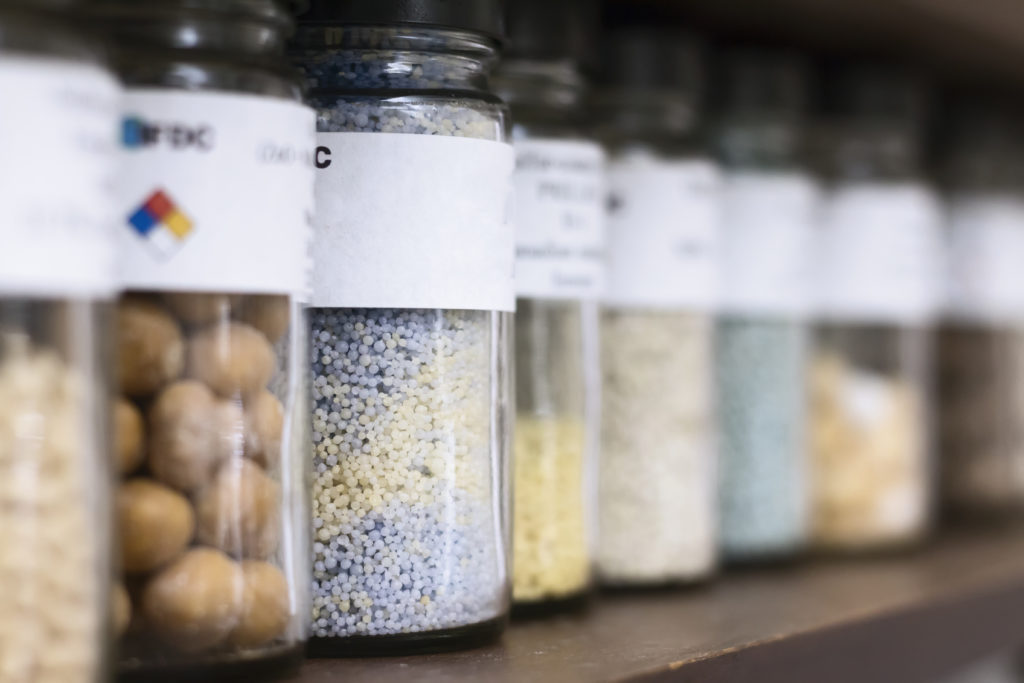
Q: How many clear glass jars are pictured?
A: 8